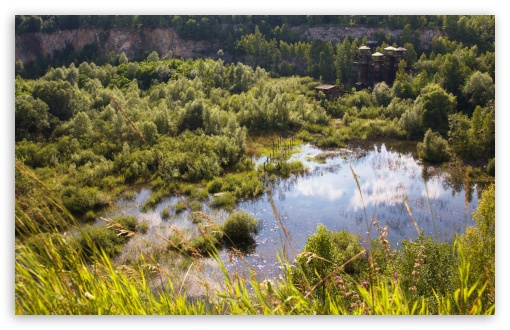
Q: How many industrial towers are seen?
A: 4